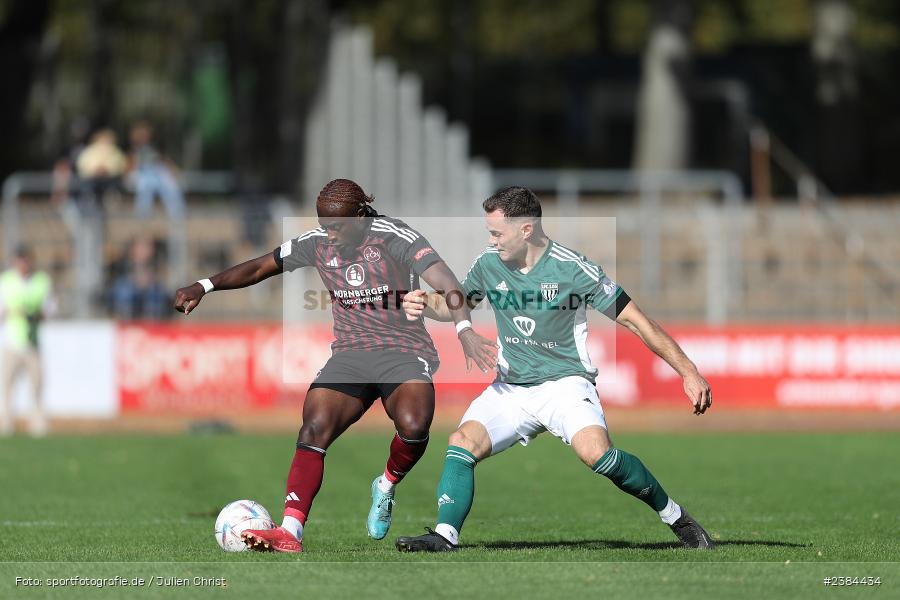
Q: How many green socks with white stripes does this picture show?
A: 2